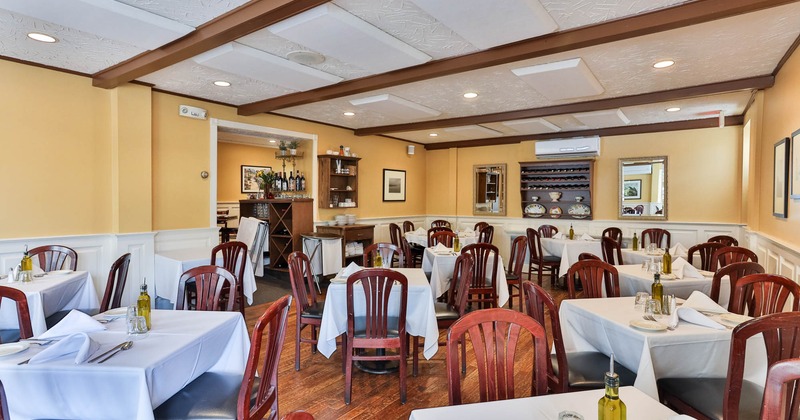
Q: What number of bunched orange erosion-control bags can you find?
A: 0